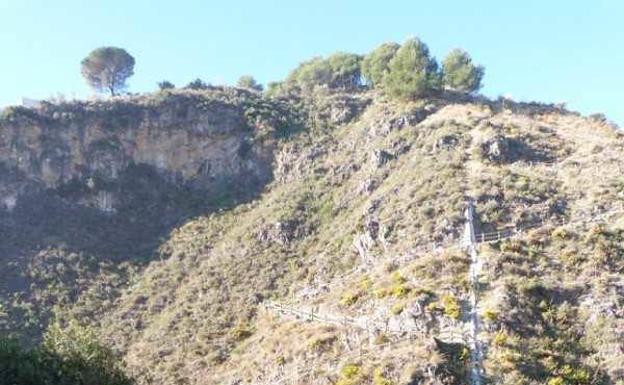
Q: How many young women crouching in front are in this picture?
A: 0